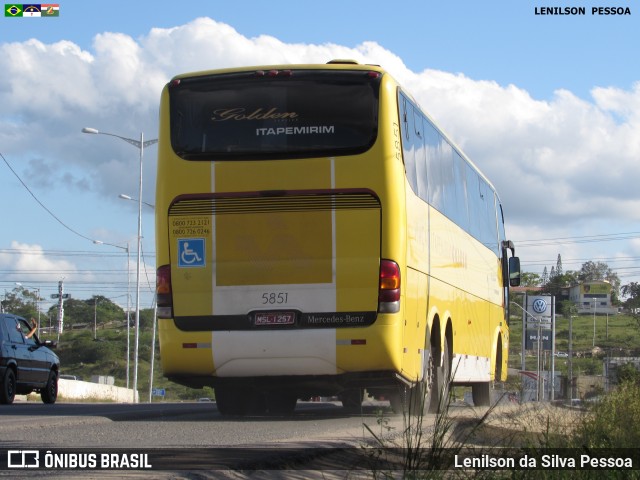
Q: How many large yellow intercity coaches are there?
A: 1